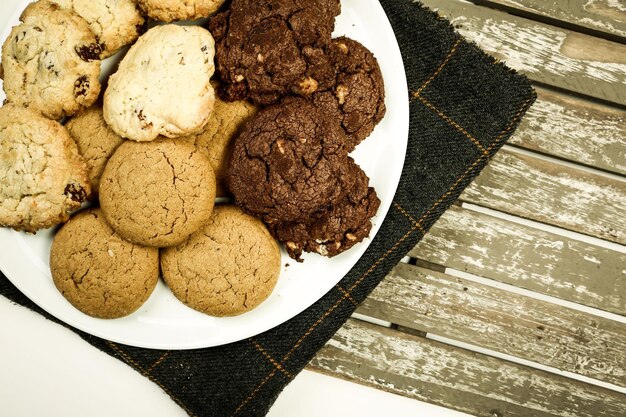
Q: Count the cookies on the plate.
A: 14